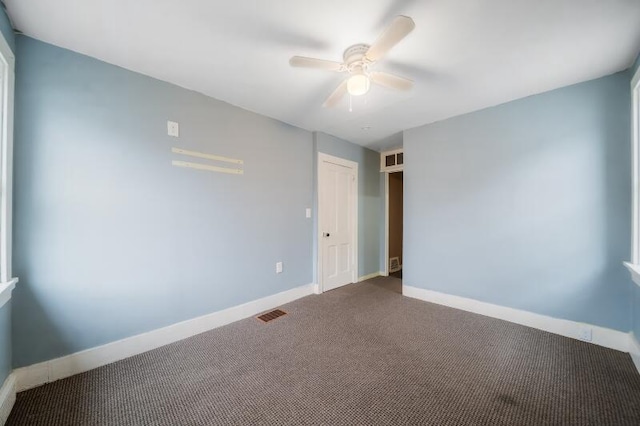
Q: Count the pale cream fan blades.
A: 4